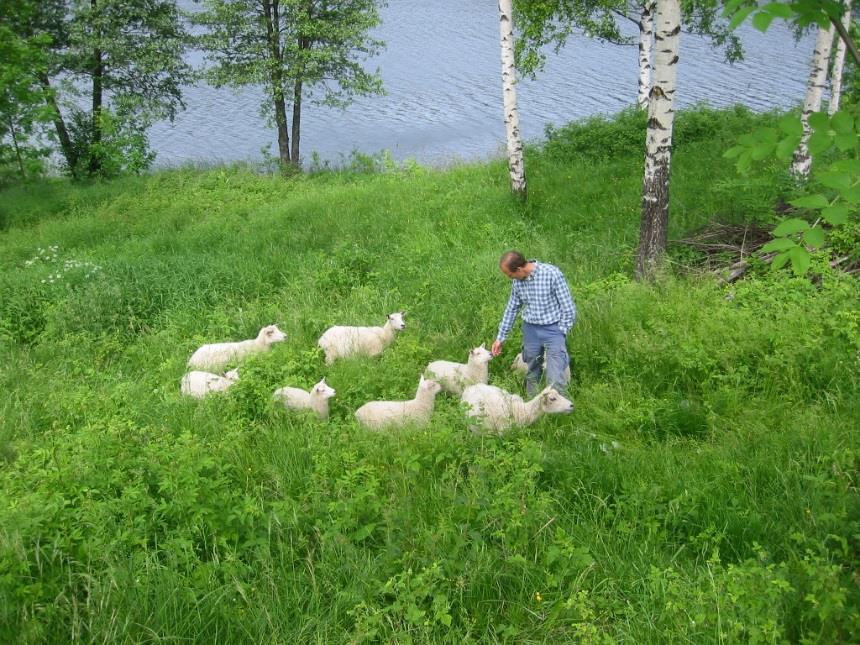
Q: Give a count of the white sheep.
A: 8